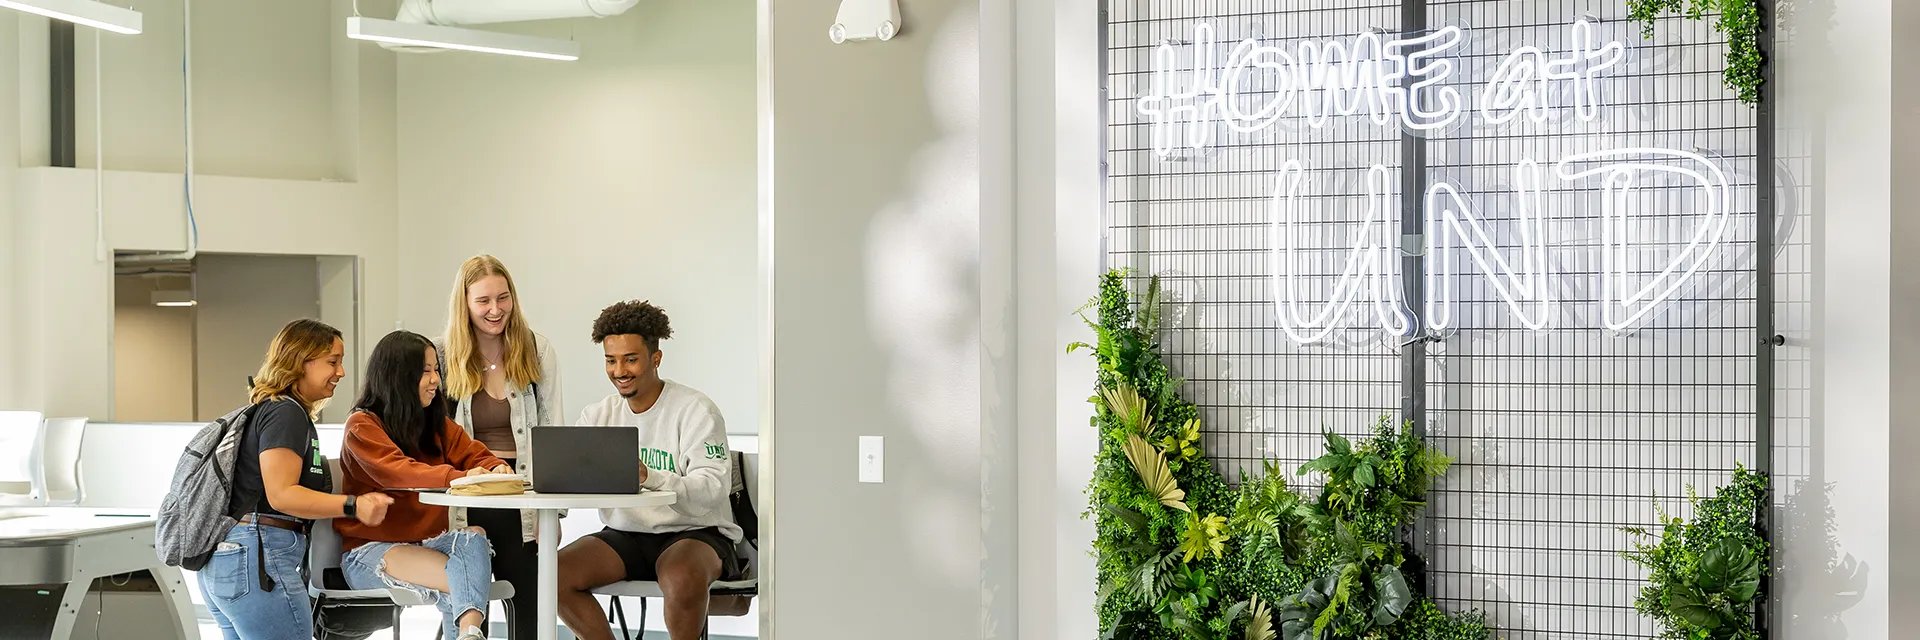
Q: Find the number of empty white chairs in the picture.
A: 2